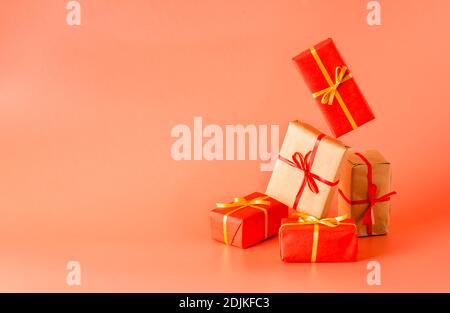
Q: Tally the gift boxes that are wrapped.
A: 5